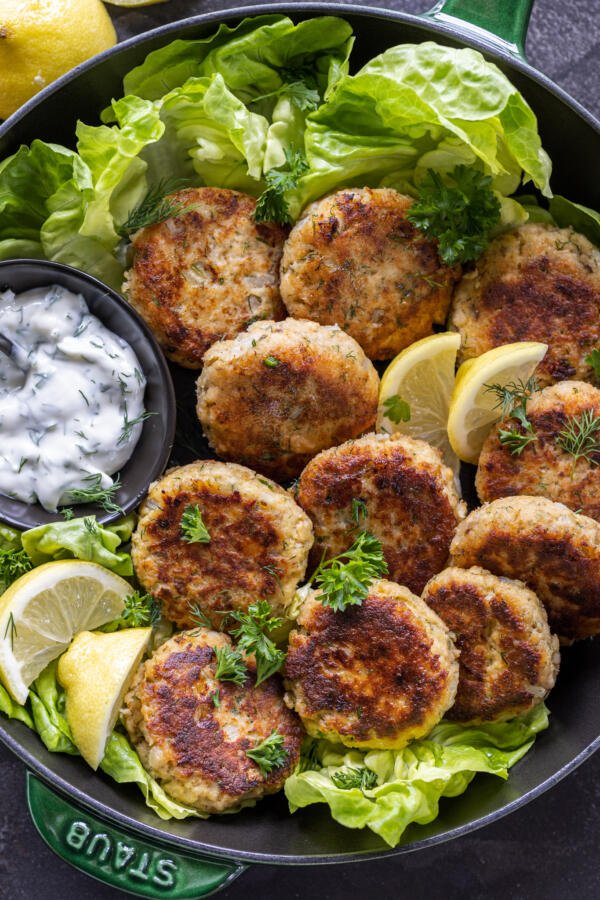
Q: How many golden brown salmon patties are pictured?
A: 11